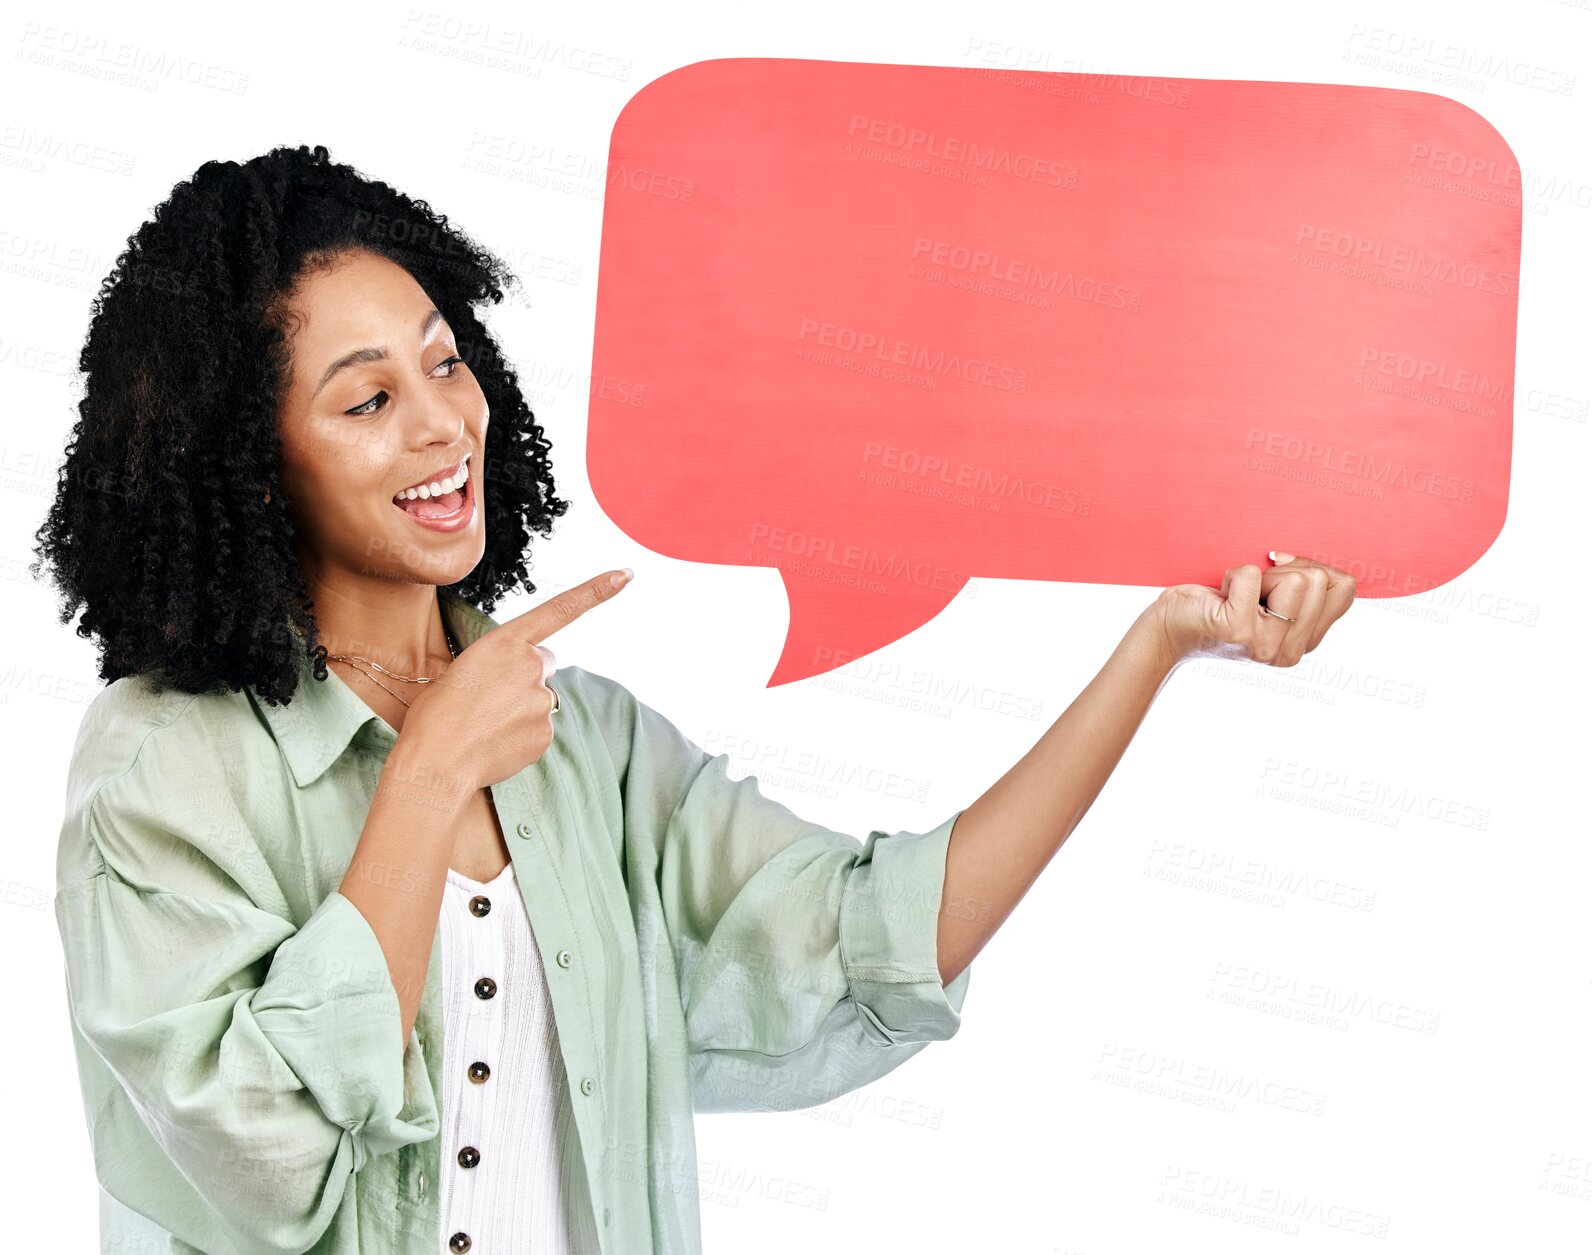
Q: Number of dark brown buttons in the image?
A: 5